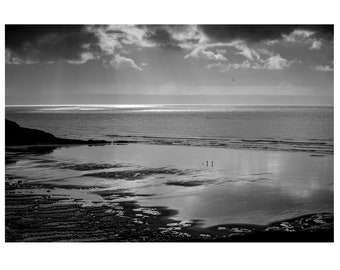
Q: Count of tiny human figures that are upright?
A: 2